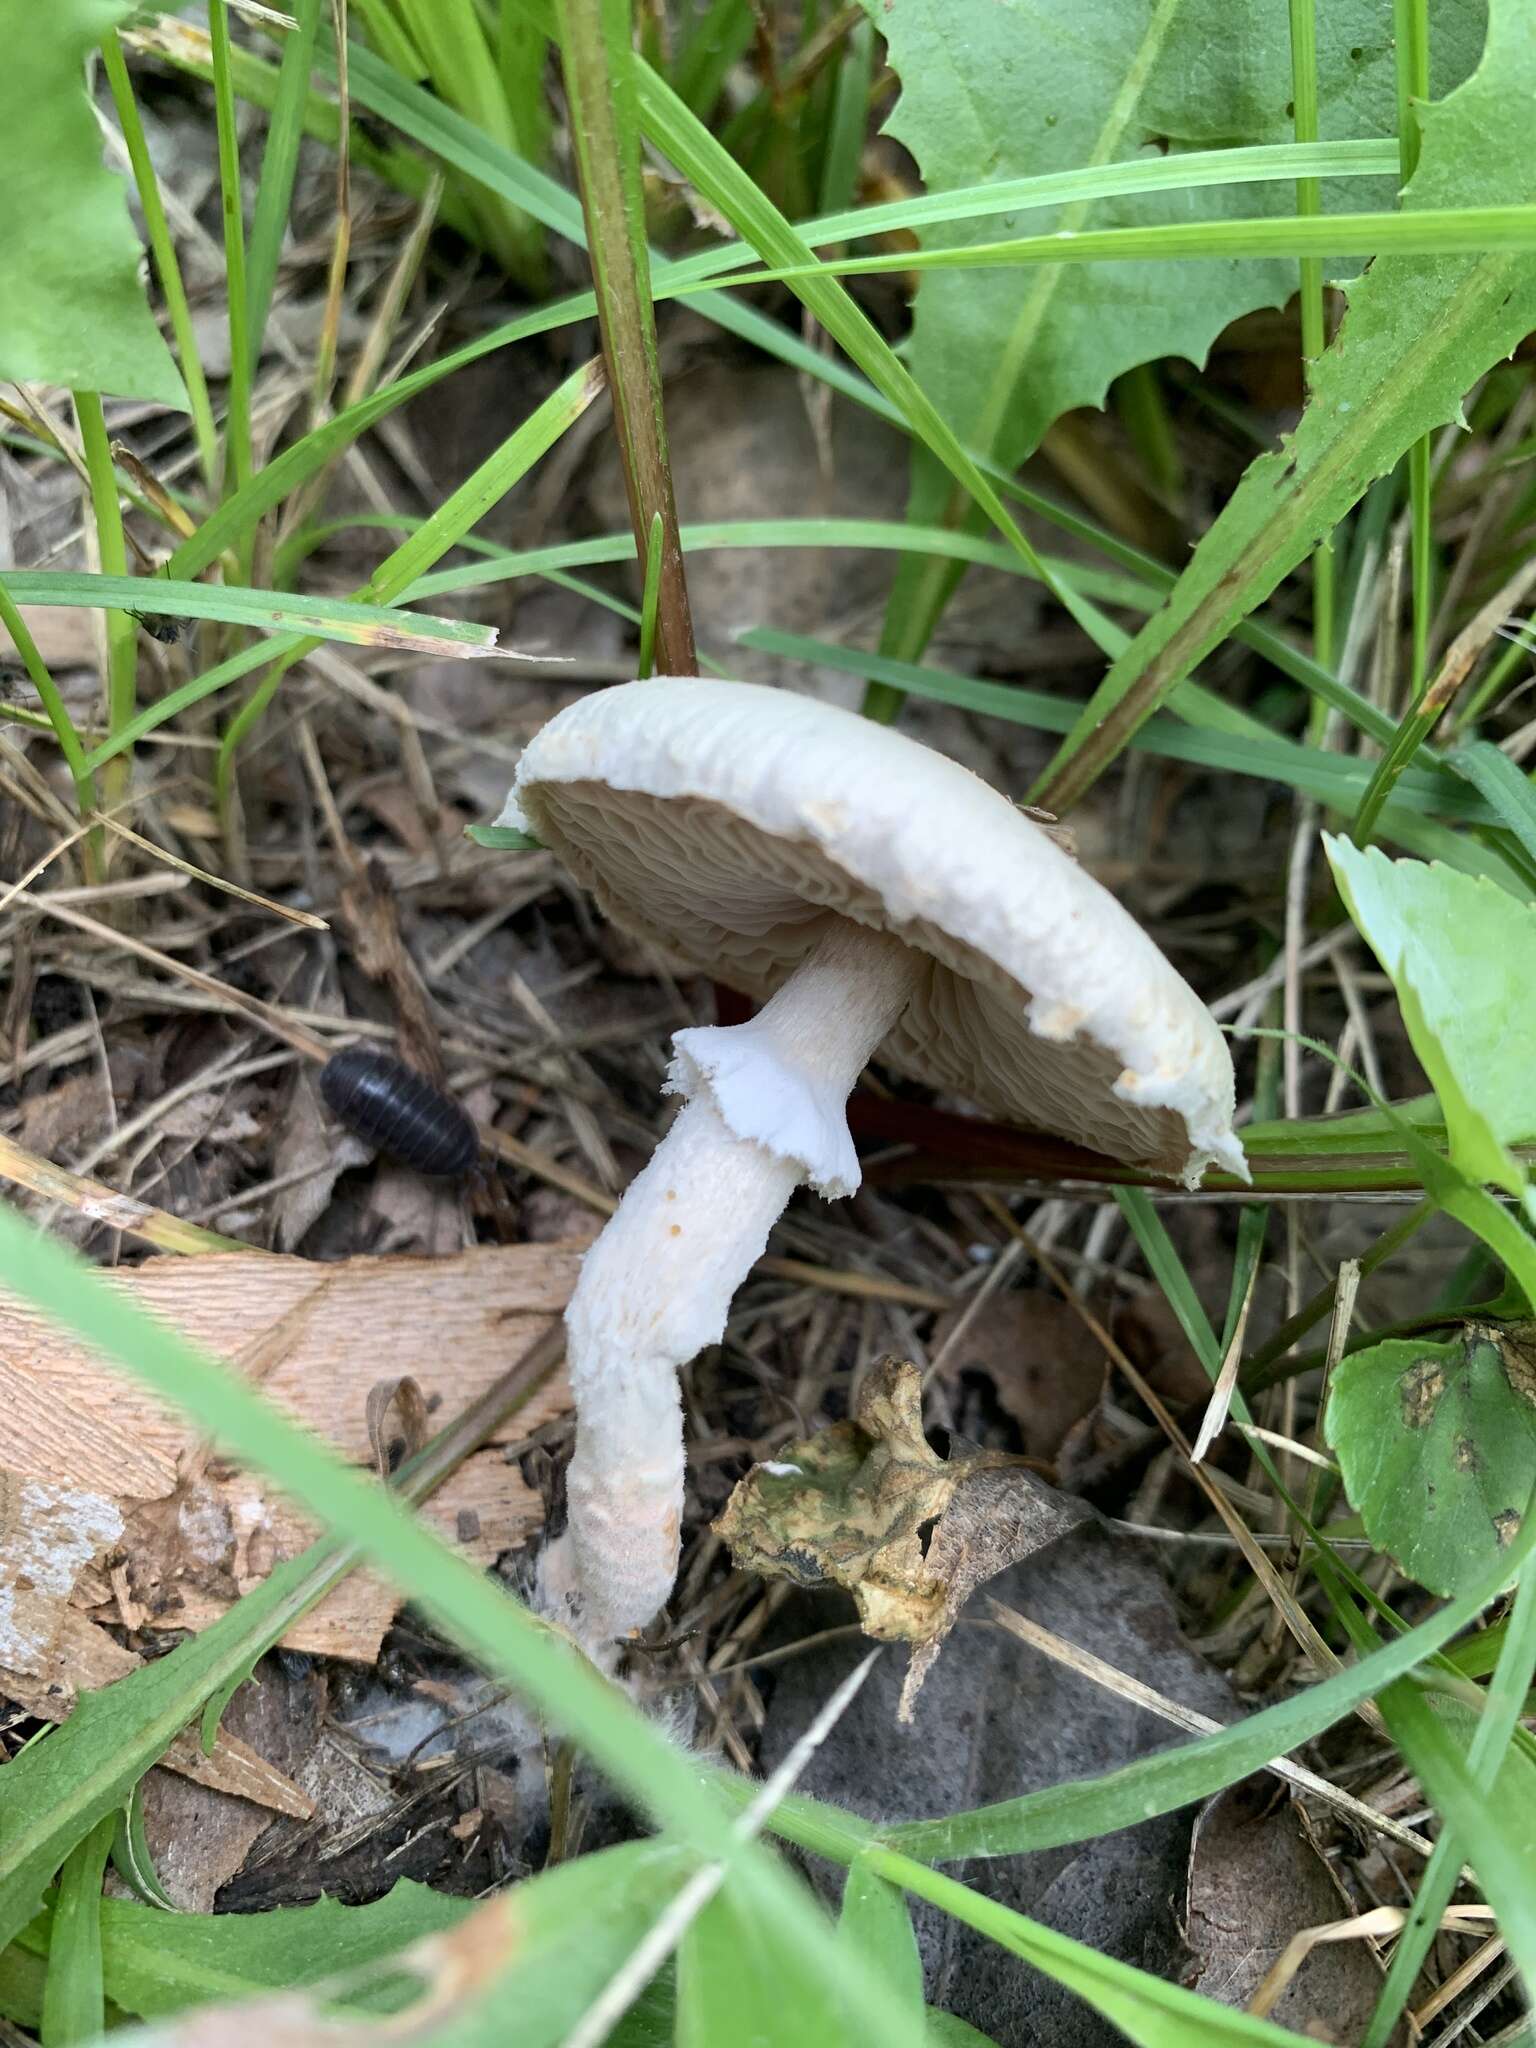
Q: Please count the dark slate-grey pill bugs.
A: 1